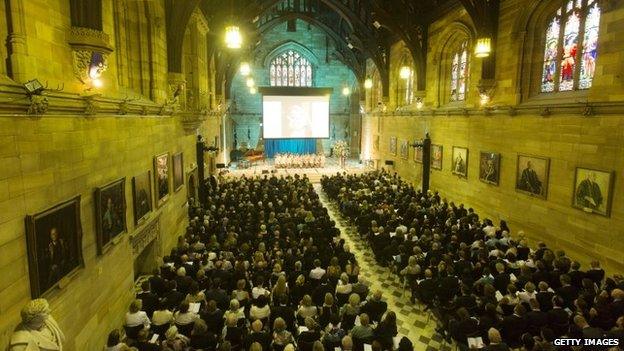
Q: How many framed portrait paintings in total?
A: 13